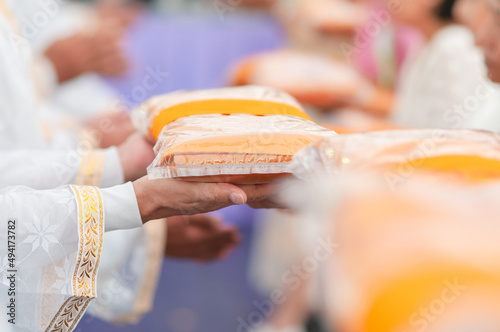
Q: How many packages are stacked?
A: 2